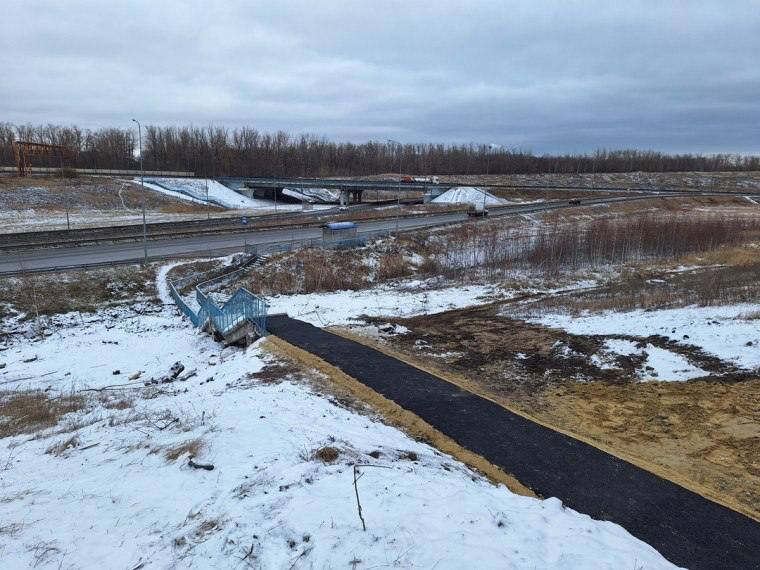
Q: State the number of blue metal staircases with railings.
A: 1